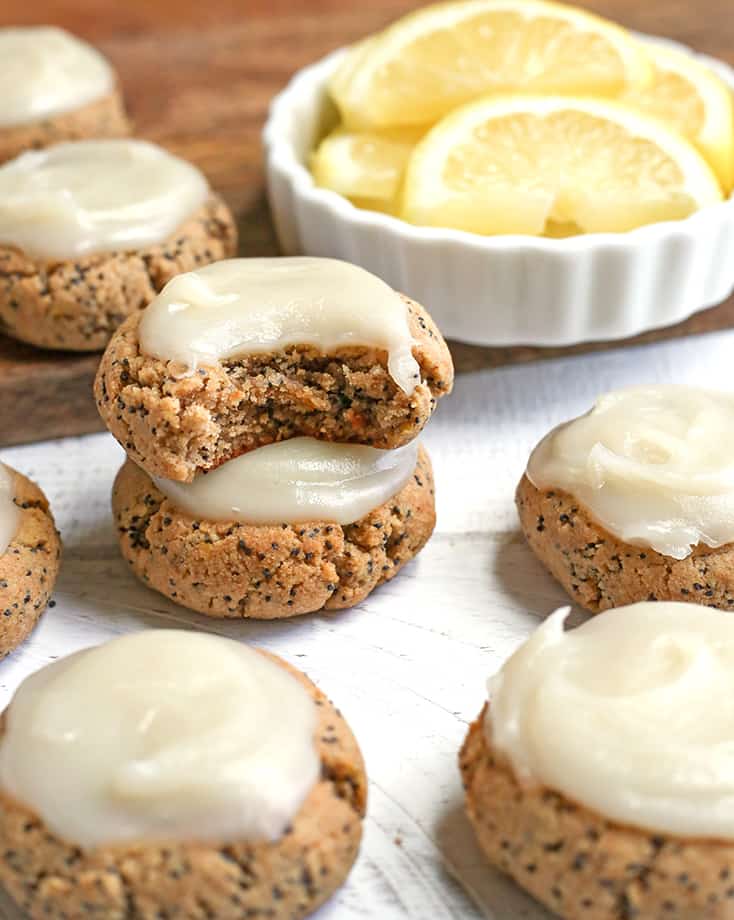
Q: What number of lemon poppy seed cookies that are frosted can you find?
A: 8